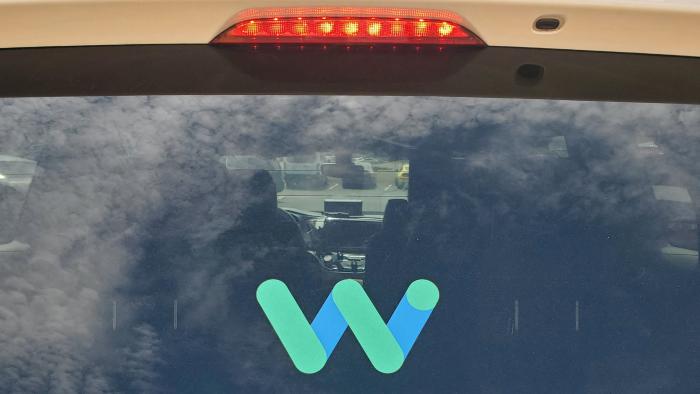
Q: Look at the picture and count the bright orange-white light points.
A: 9